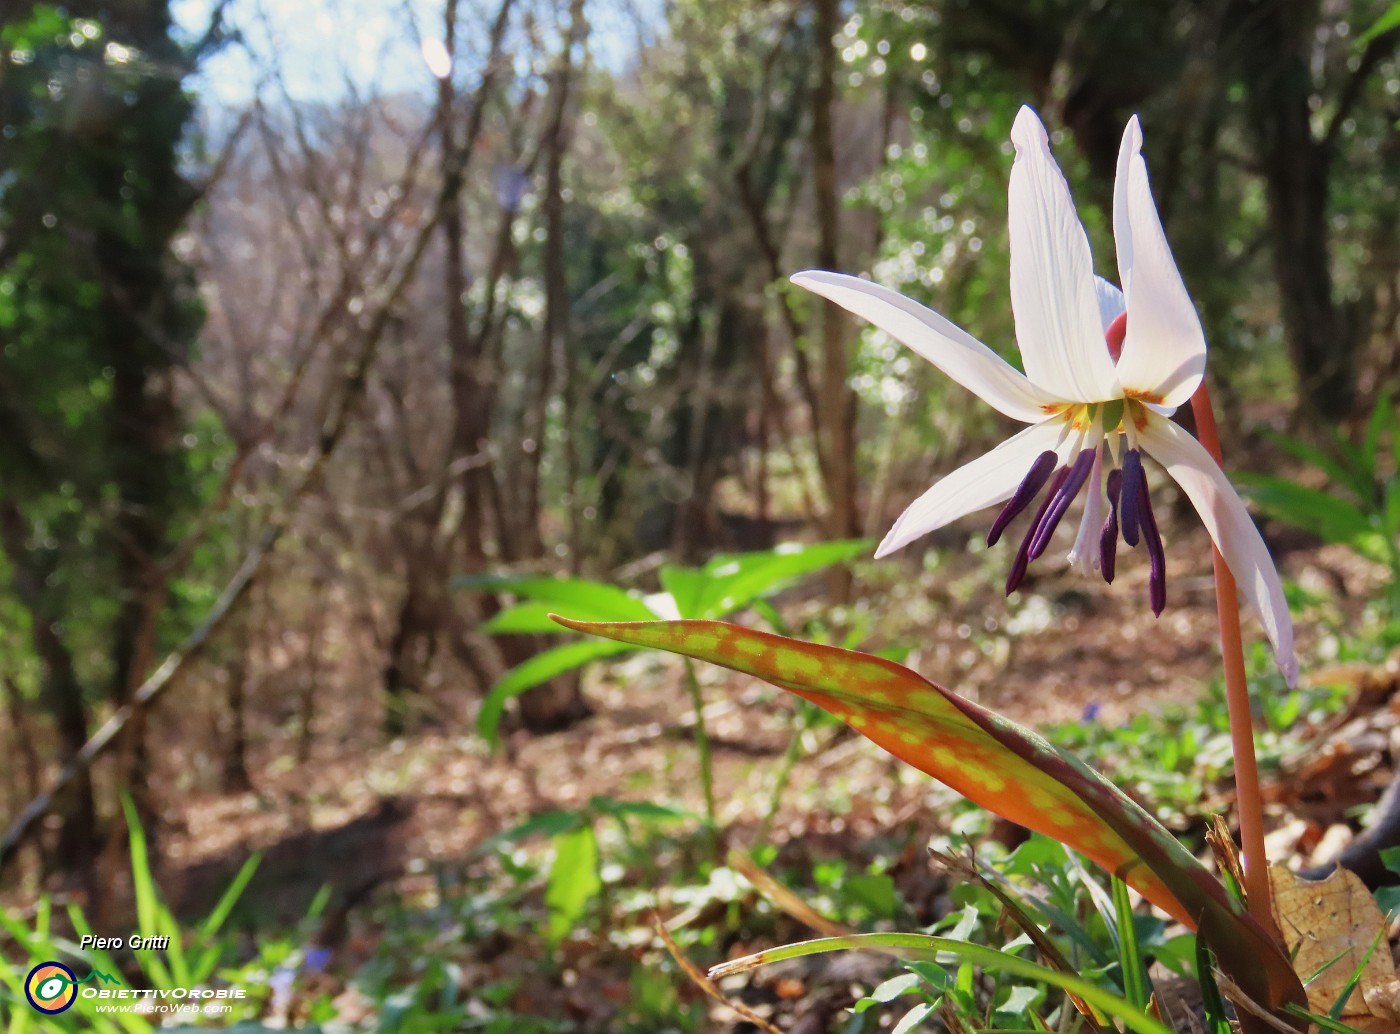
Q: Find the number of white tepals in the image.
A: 6